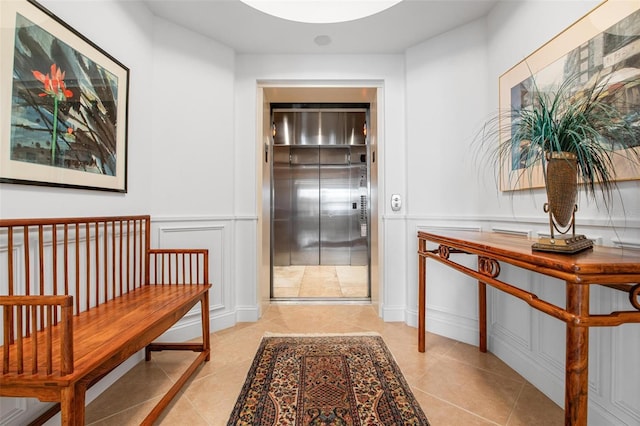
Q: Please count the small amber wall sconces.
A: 2